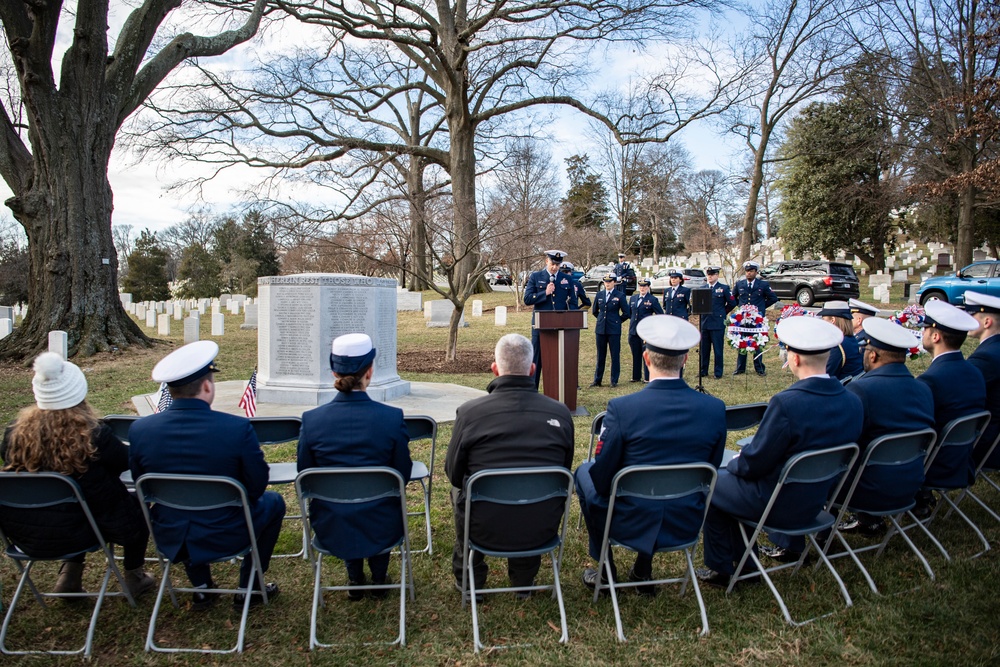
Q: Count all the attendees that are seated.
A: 11